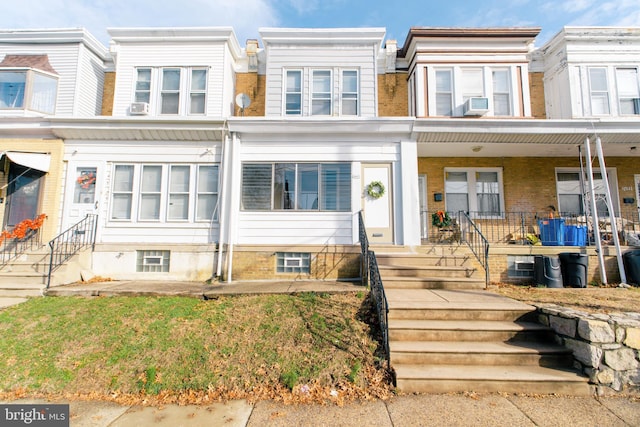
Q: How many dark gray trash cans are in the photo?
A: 3